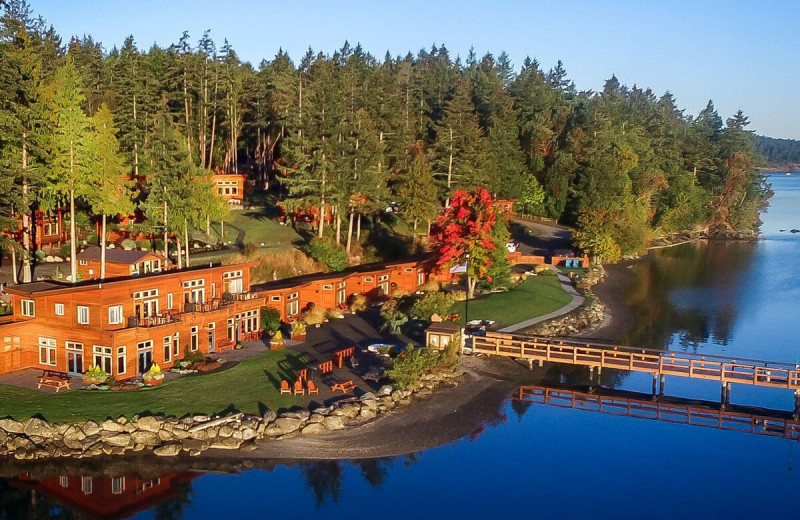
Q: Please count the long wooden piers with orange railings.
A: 1